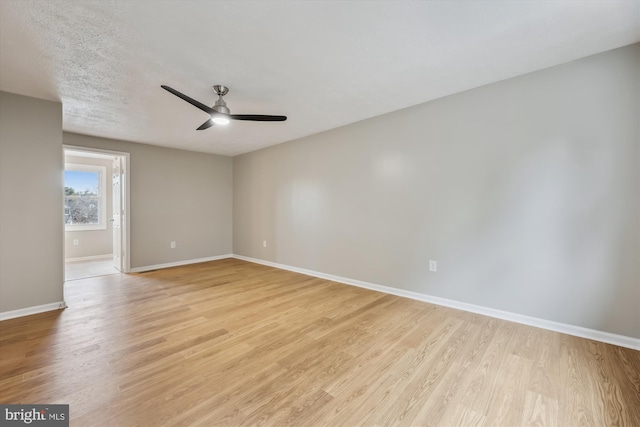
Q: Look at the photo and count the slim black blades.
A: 3